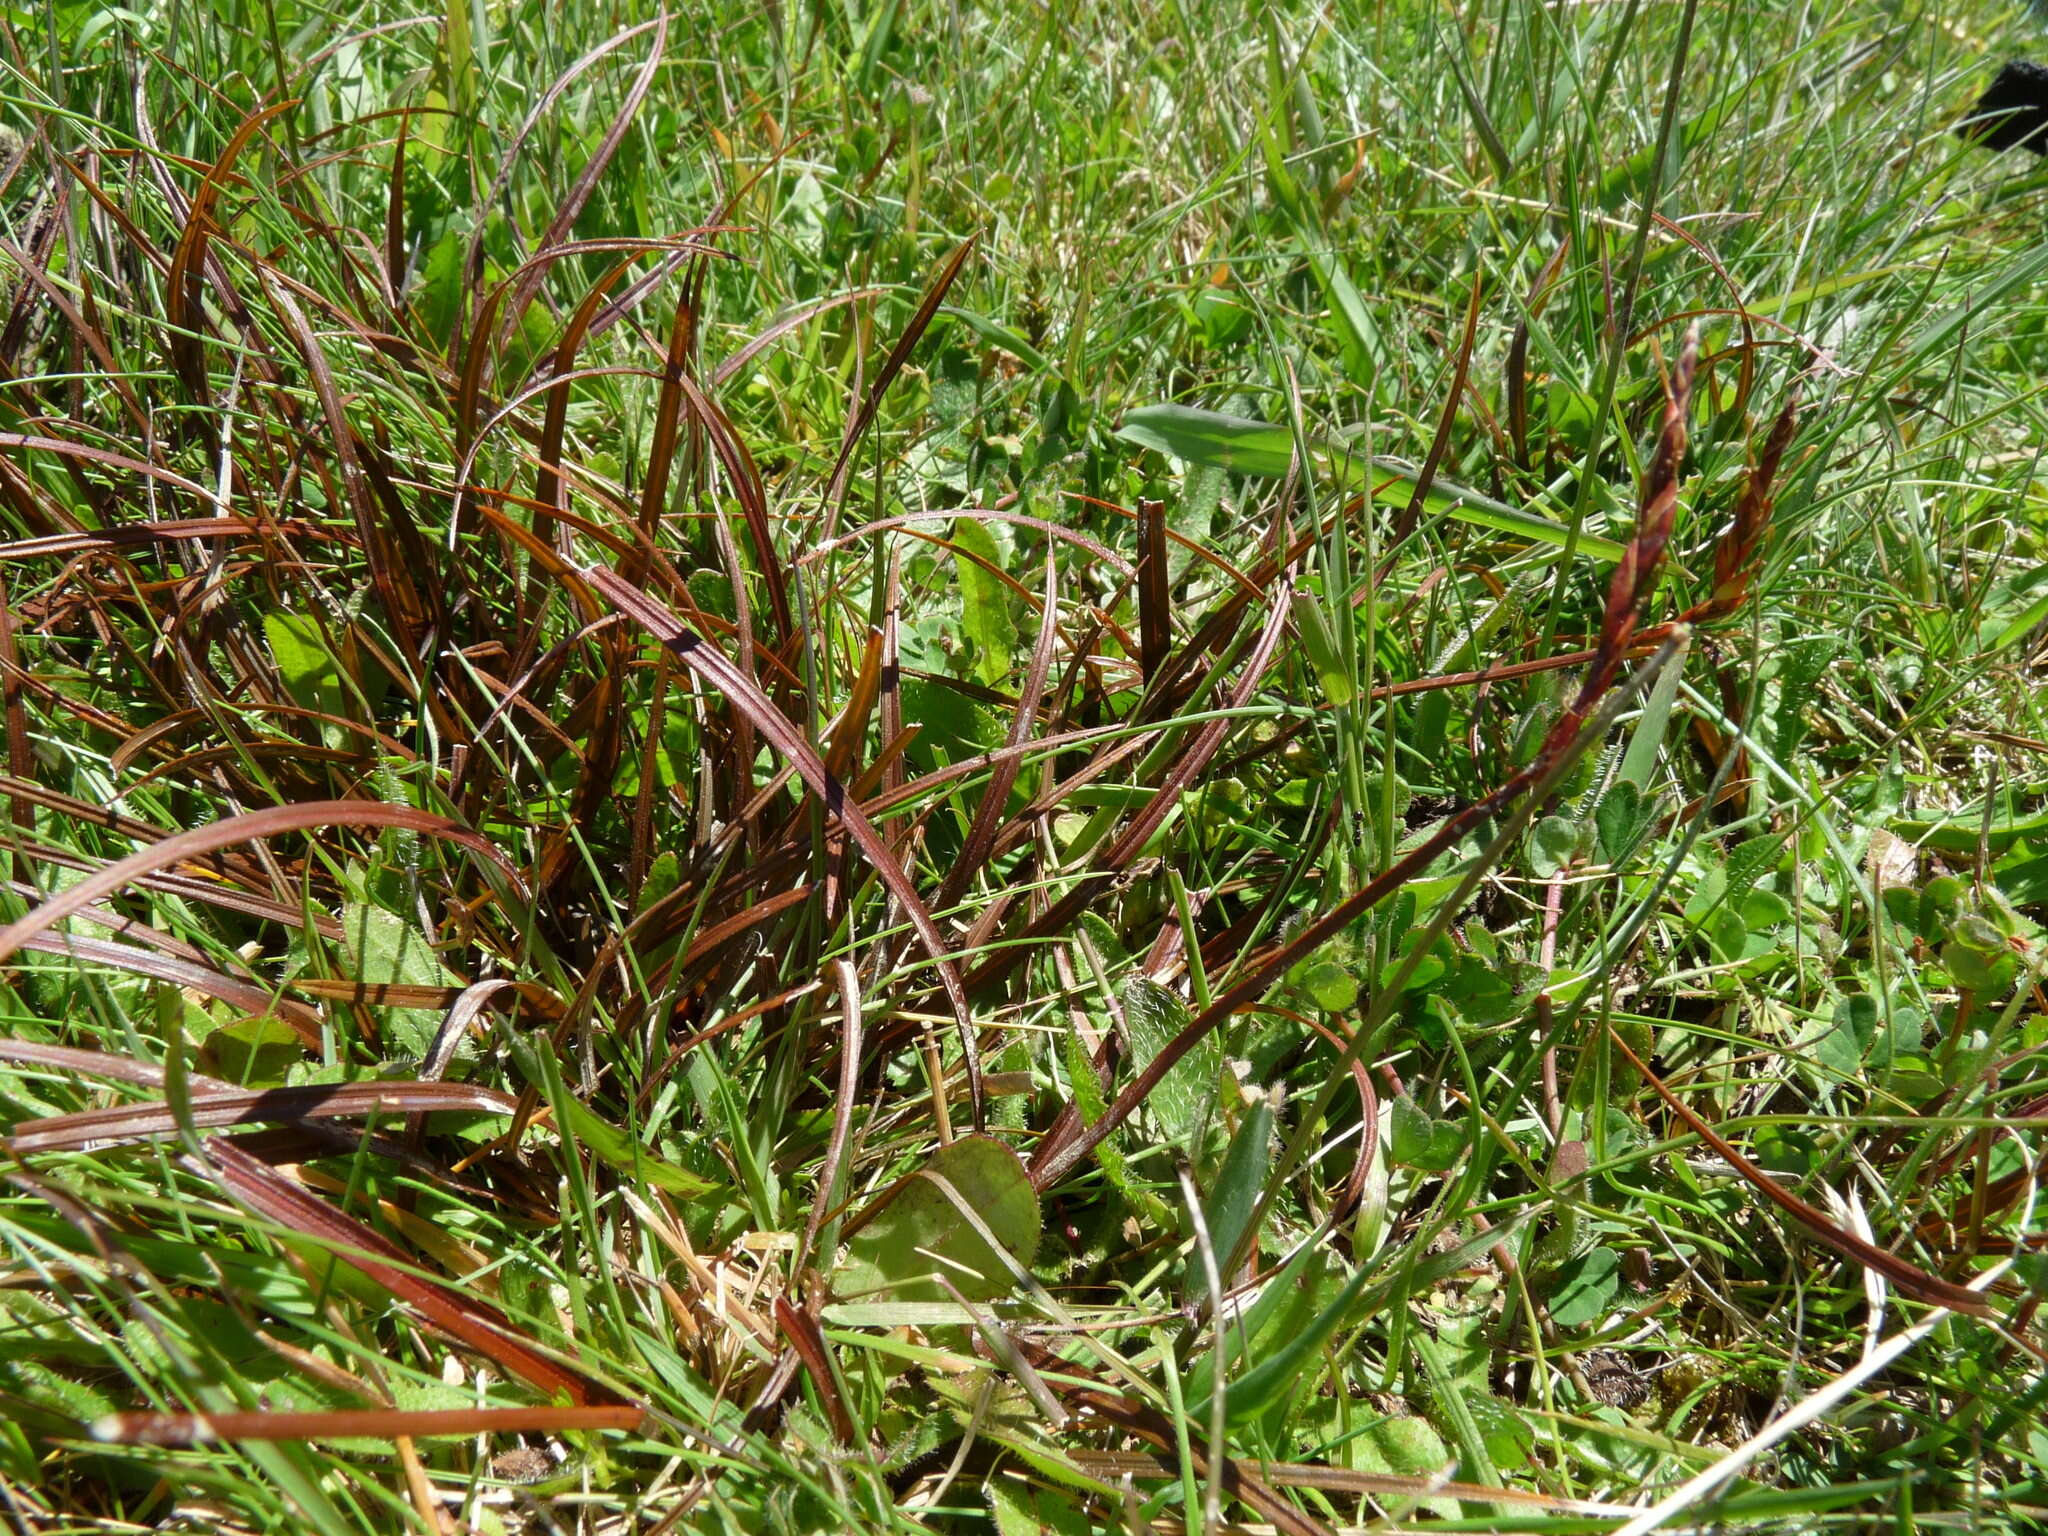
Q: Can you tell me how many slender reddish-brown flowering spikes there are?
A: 2